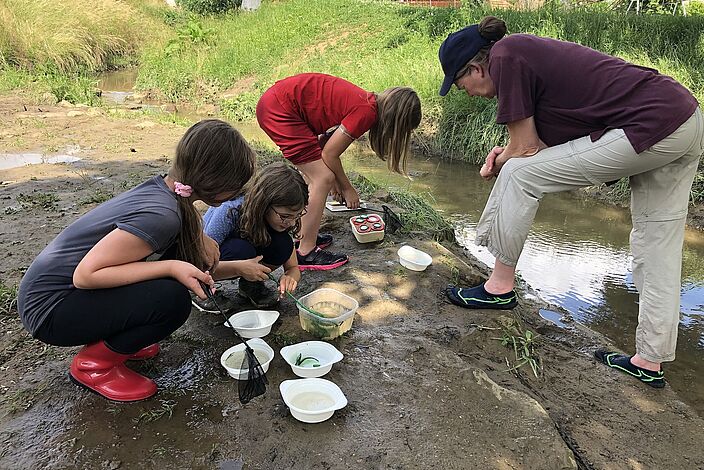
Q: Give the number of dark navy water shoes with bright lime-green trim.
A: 2